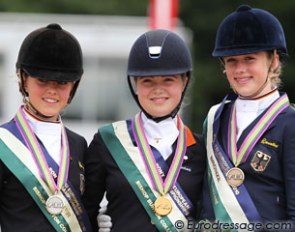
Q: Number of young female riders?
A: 3